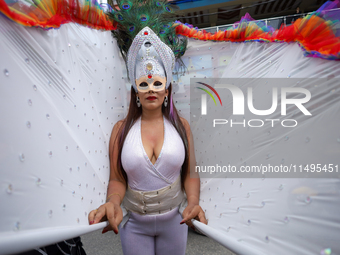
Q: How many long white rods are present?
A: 2